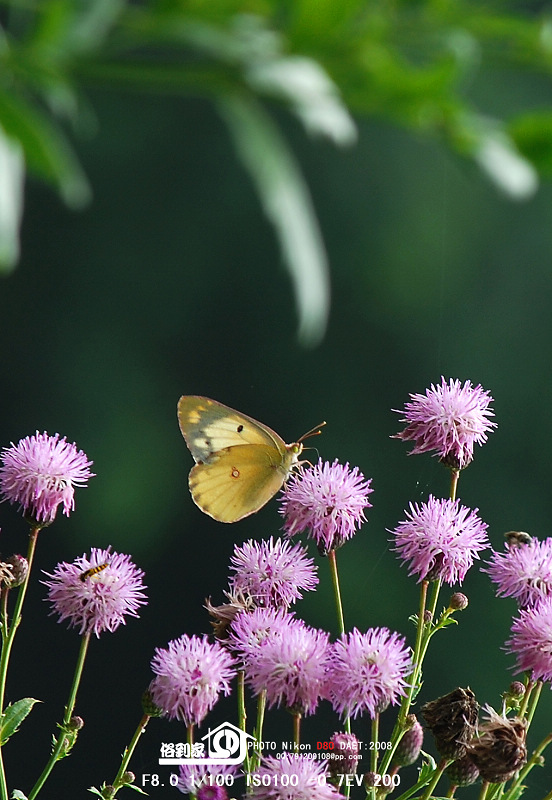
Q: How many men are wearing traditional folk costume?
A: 0